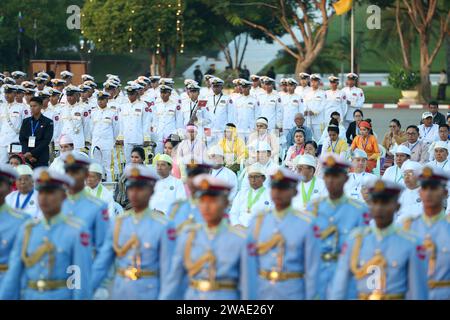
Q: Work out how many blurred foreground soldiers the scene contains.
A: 10